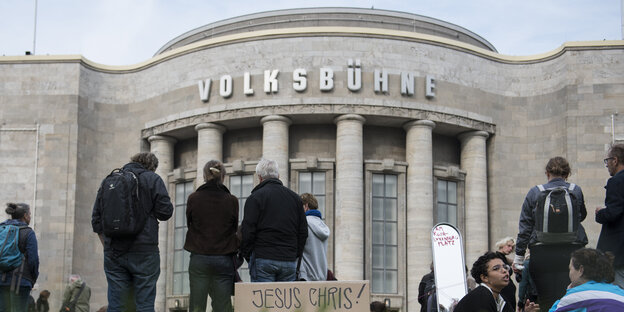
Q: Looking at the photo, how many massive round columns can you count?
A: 6